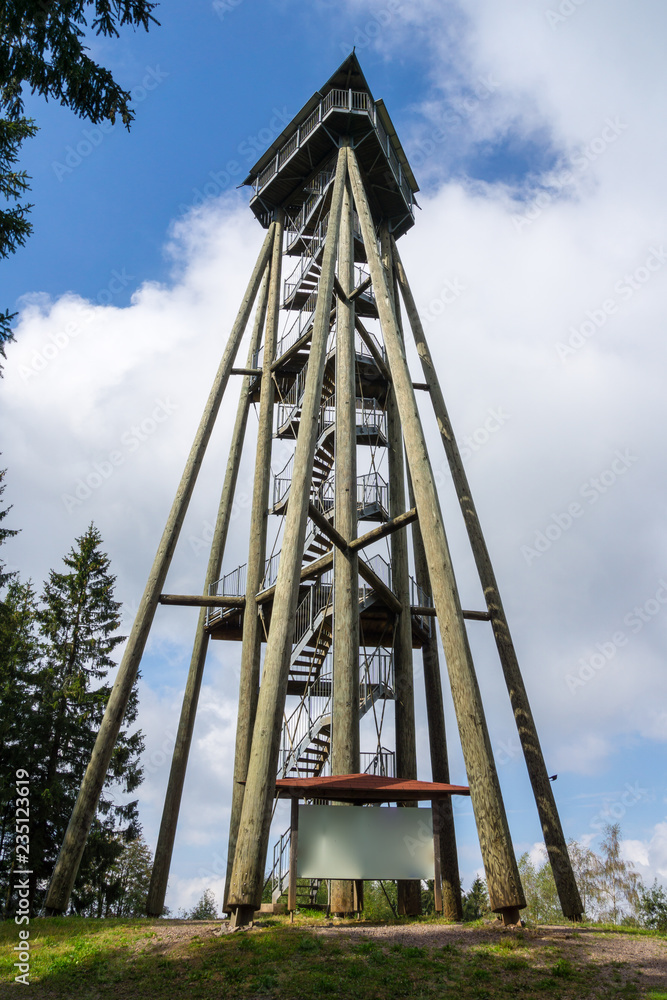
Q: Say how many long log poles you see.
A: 9